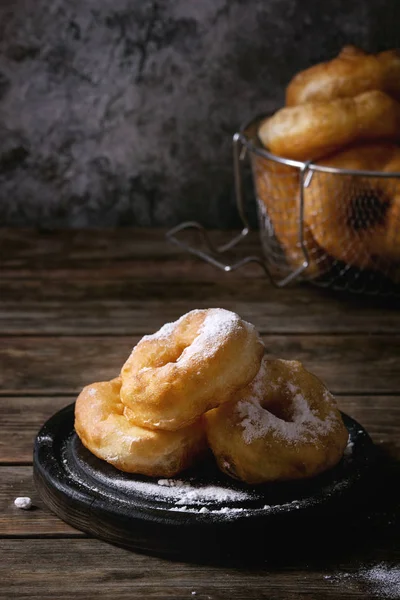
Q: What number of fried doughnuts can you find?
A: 7